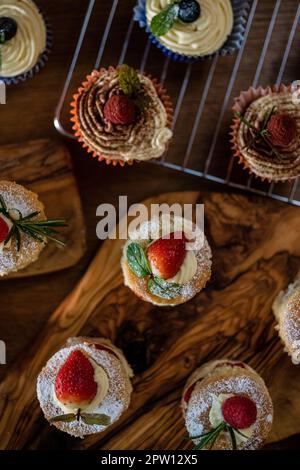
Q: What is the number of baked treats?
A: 9